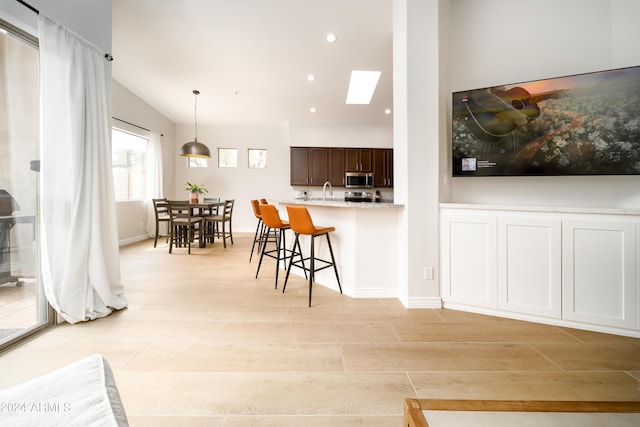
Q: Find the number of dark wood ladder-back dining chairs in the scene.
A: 4